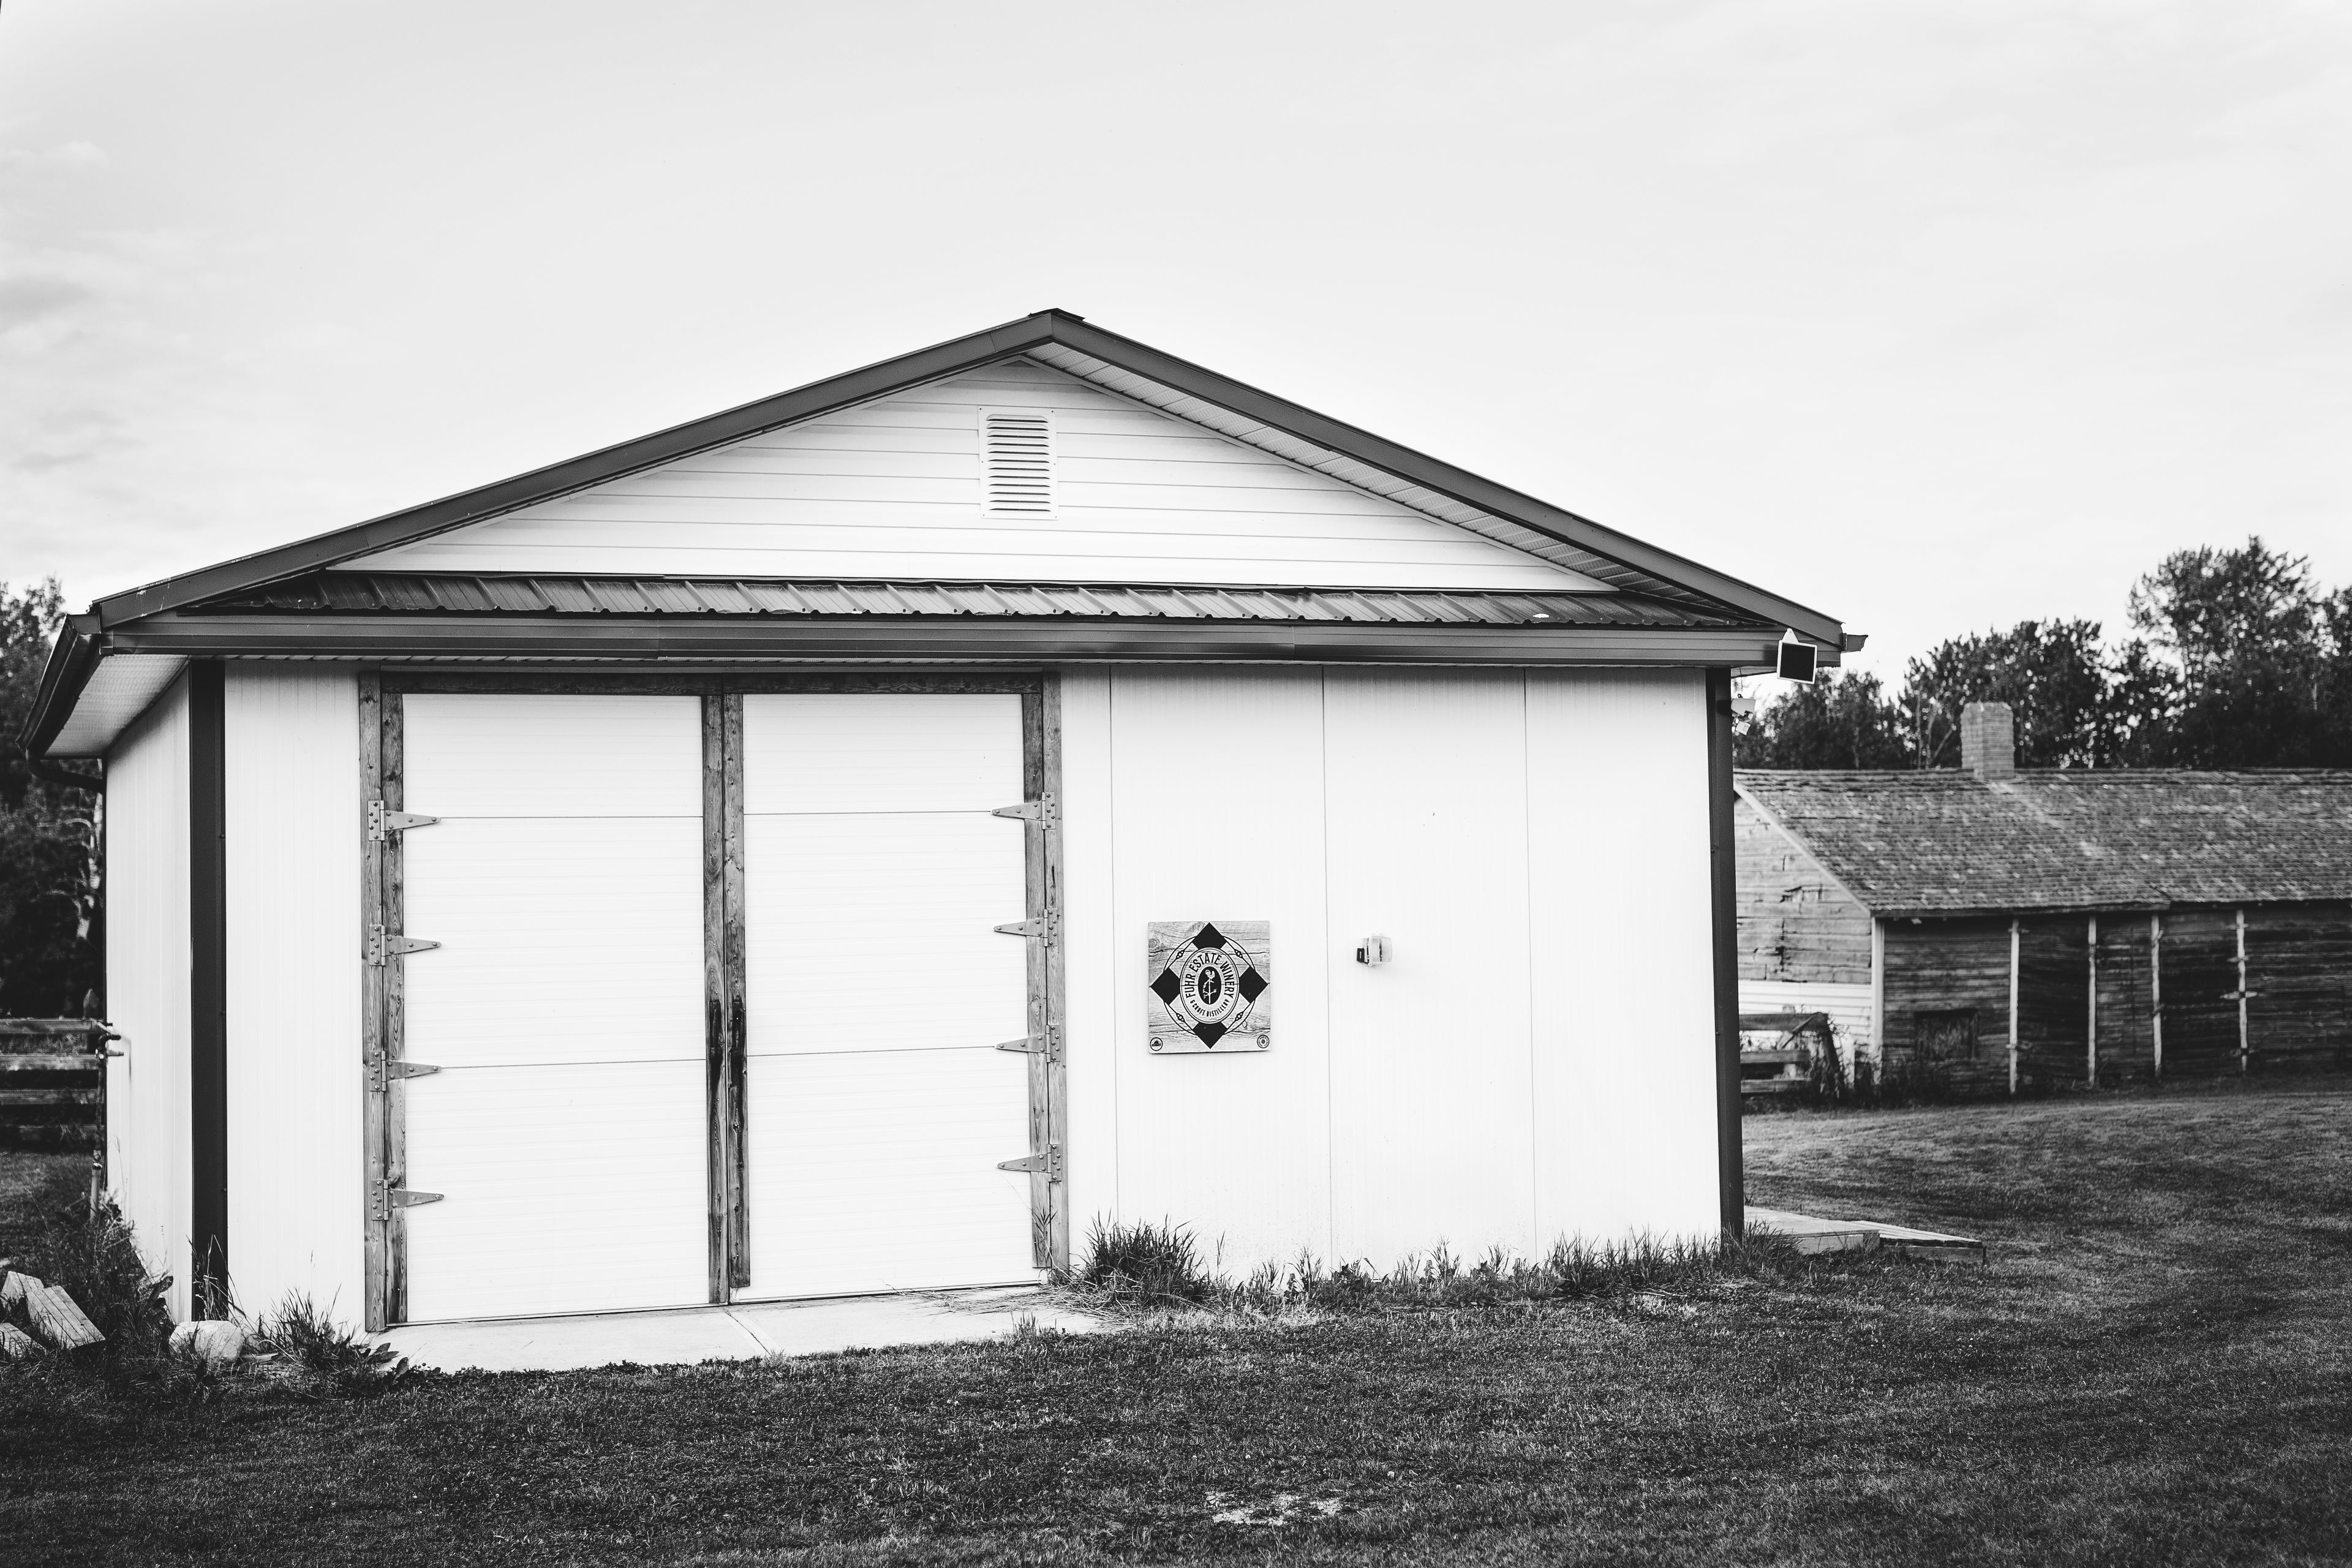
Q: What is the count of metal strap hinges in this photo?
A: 8